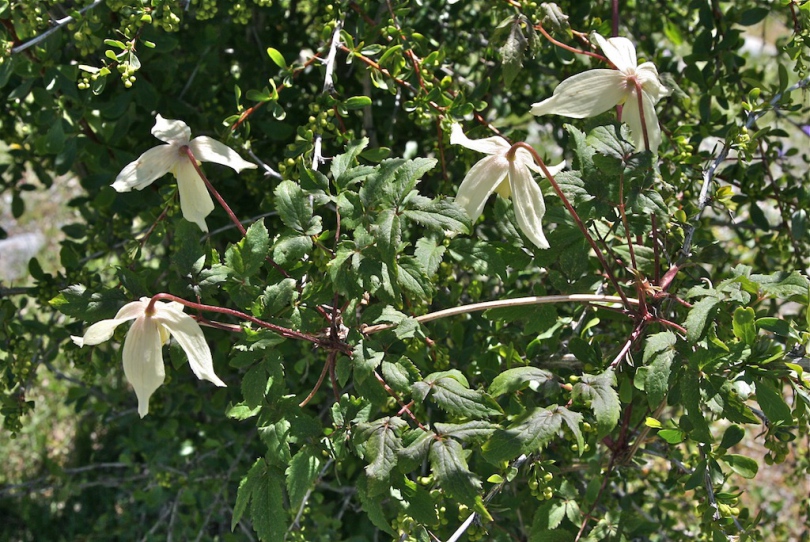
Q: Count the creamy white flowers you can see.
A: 4